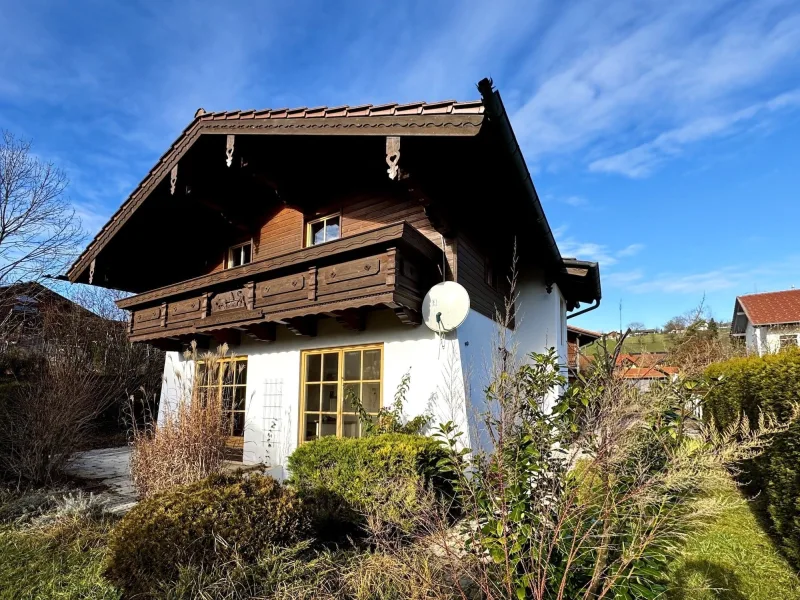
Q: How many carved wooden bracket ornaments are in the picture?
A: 4